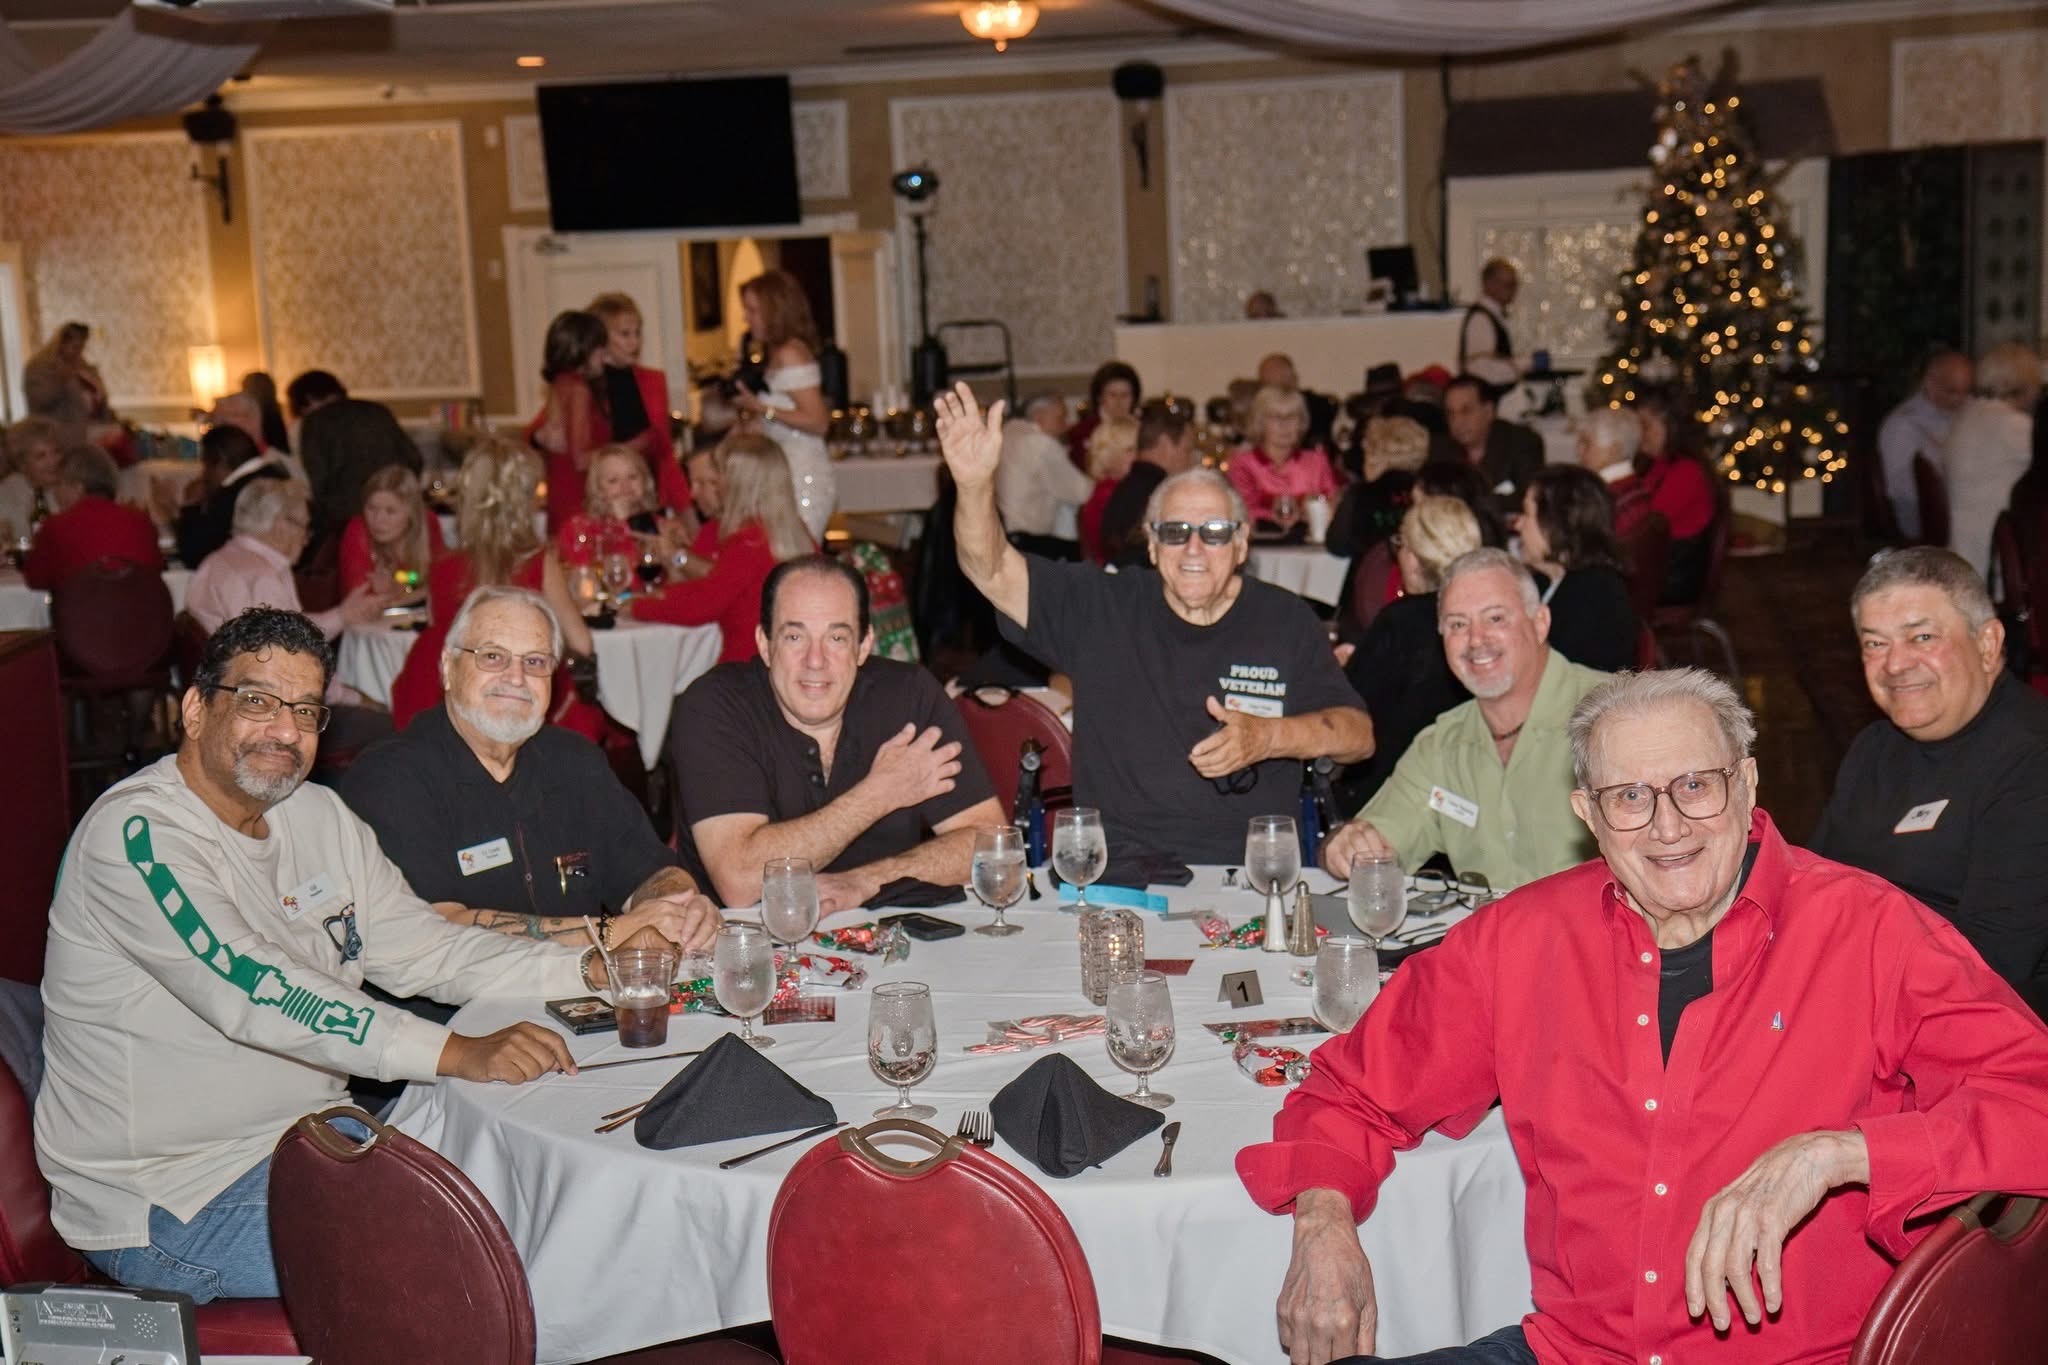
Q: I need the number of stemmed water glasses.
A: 9